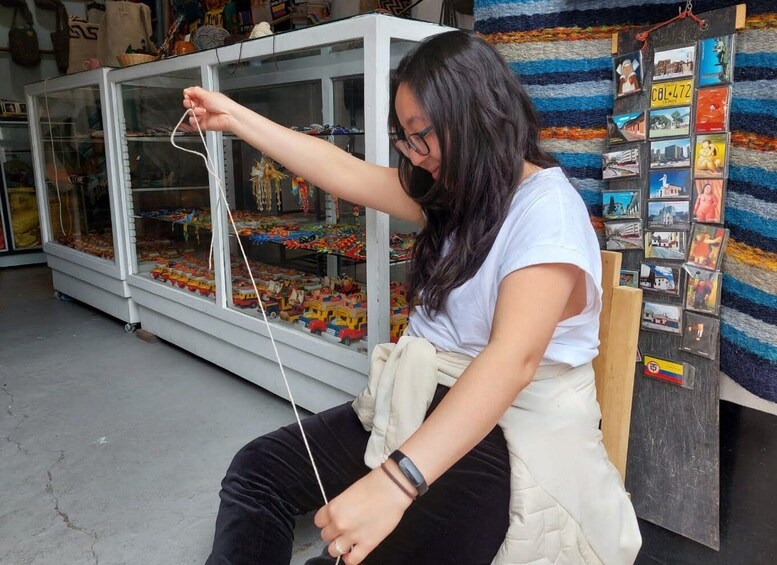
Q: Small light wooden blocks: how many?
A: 2